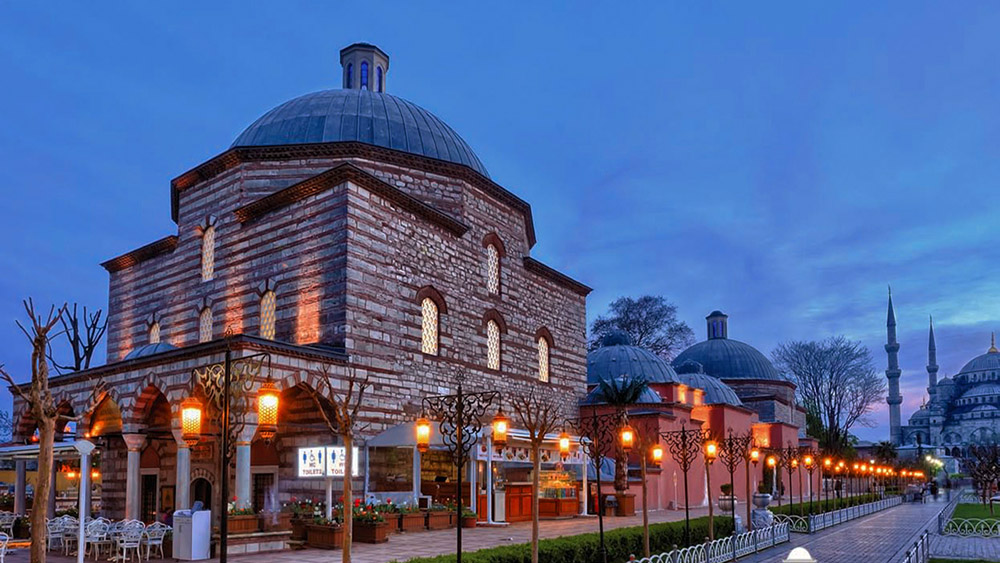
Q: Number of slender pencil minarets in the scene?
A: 2